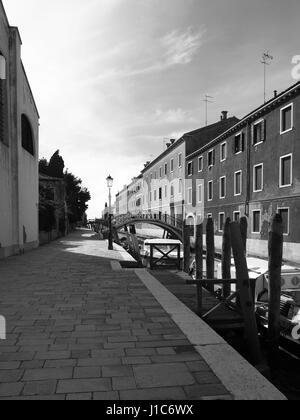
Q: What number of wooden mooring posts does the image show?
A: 7